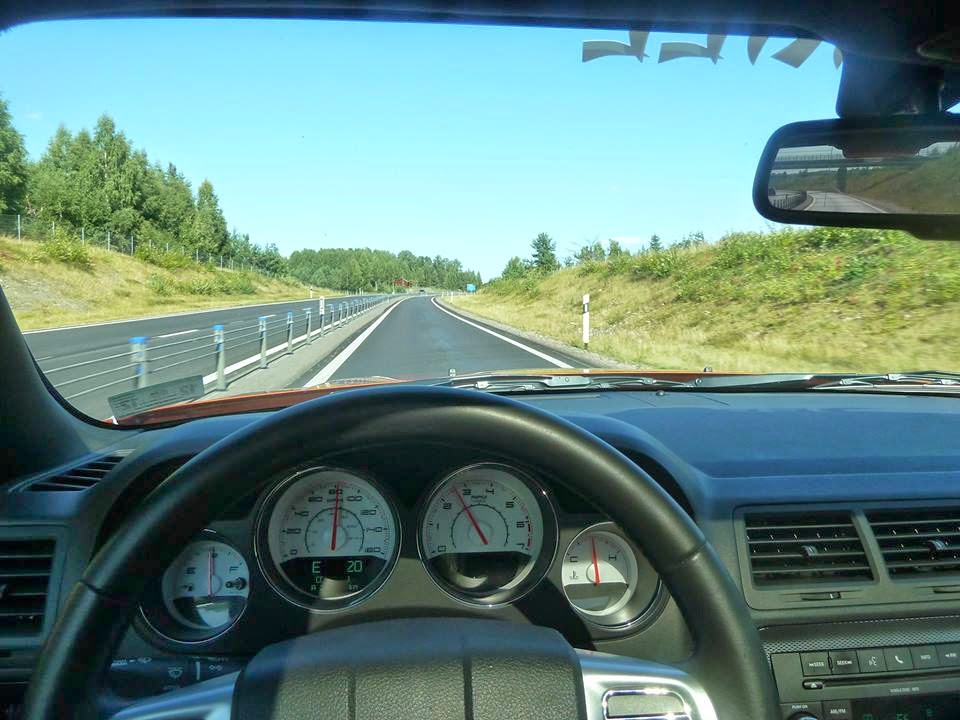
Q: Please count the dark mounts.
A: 1